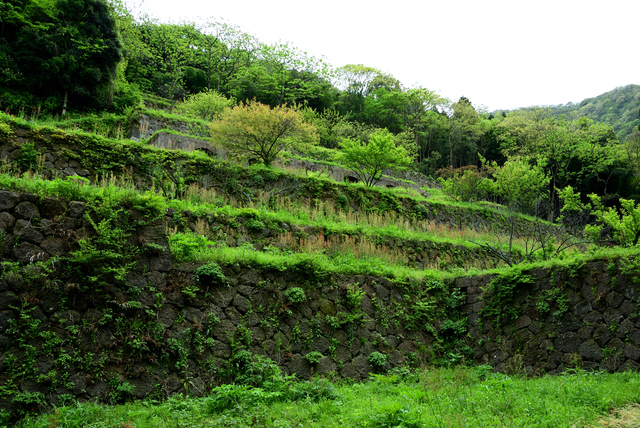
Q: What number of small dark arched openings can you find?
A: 4